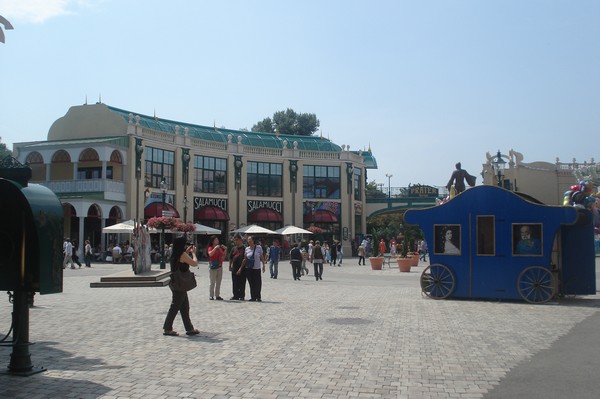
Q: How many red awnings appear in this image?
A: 4